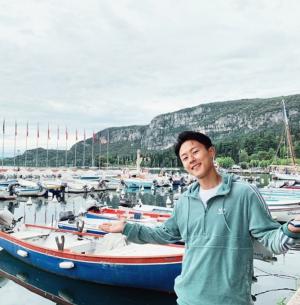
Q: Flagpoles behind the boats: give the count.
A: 12